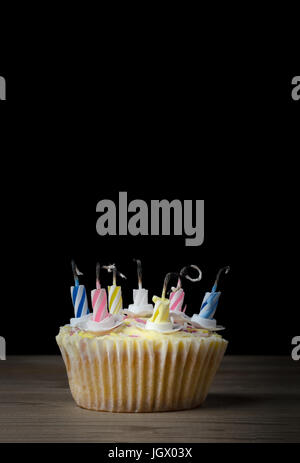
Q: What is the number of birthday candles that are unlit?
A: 7